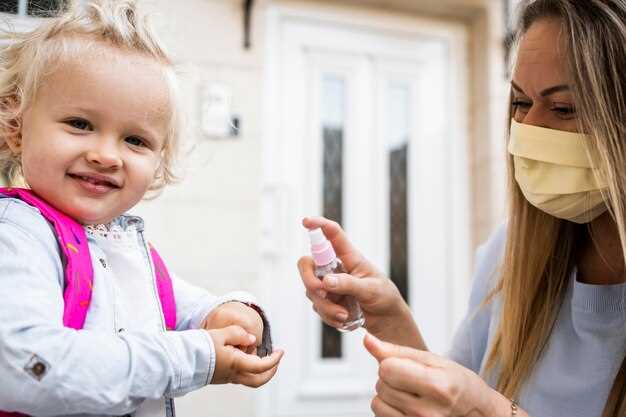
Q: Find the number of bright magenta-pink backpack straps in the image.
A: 2